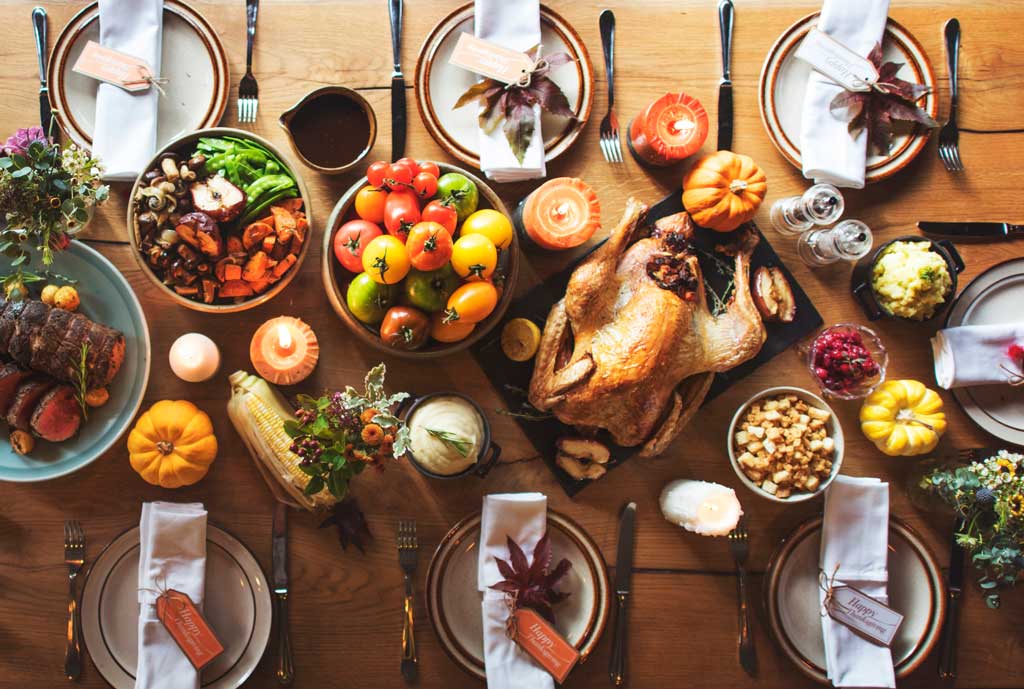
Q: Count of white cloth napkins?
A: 7